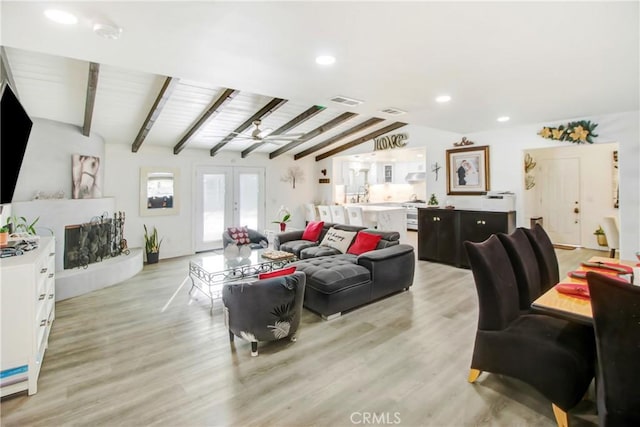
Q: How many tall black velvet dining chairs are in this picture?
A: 4